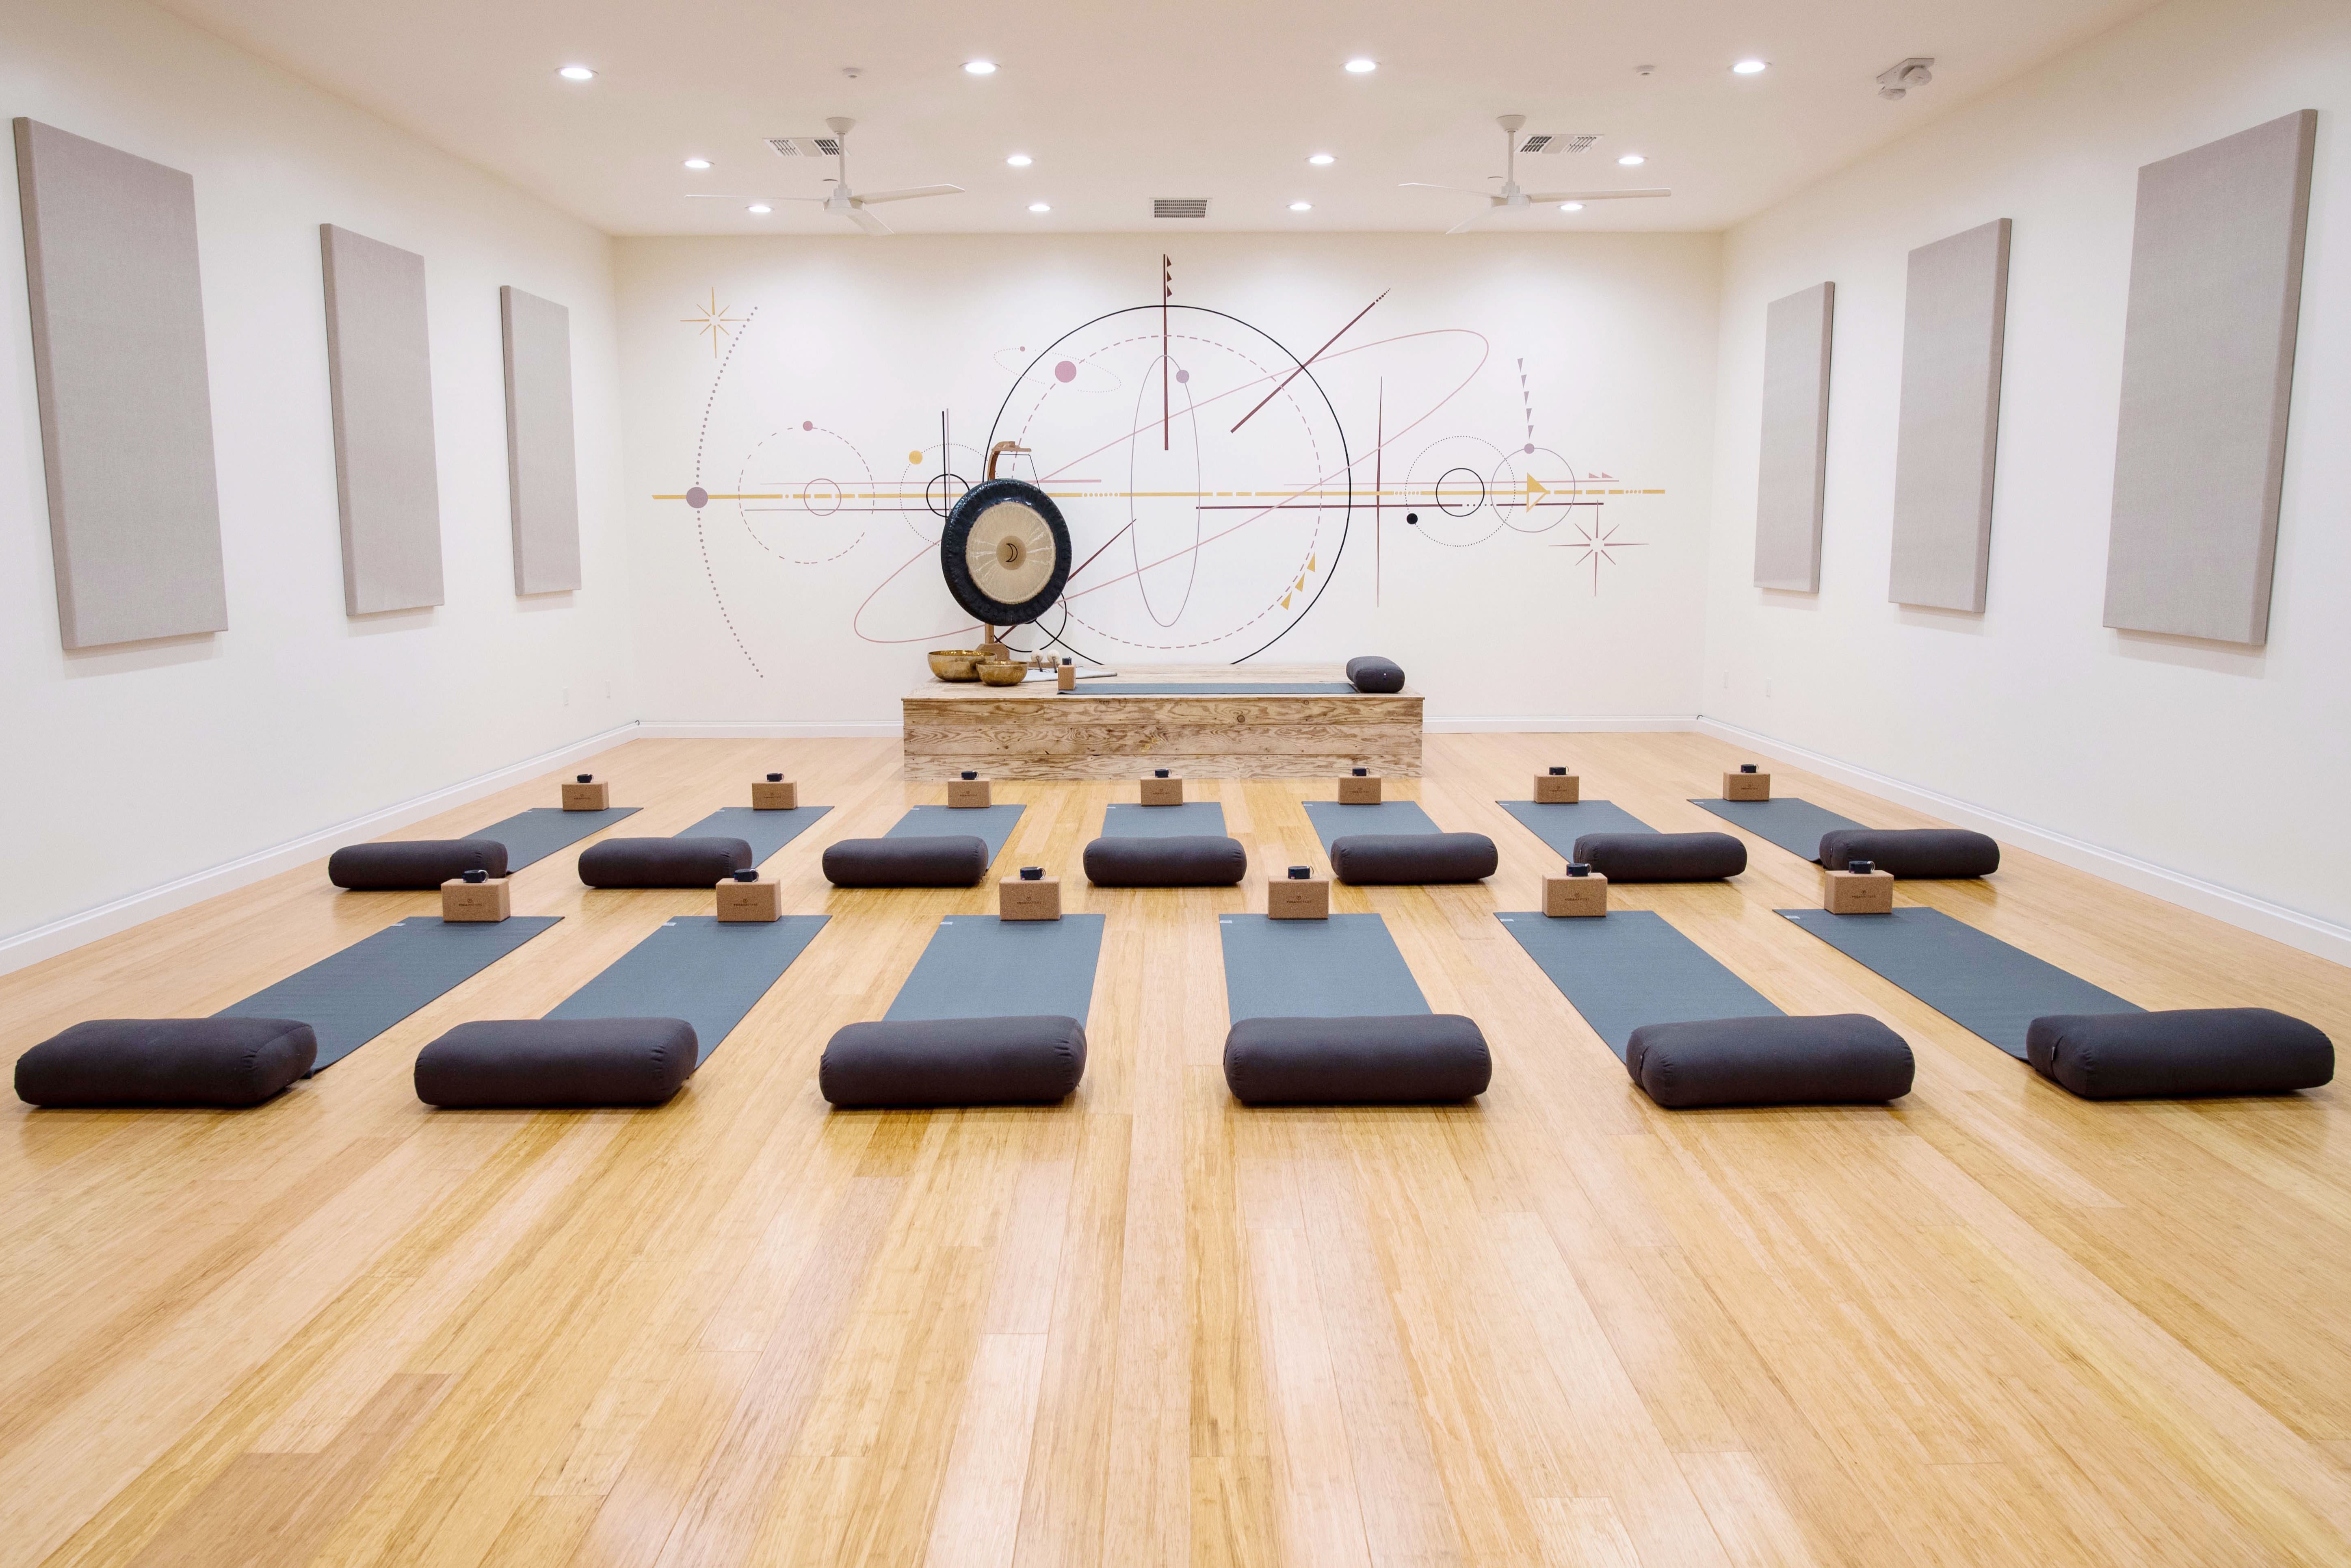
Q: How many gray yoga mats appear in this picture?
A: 14